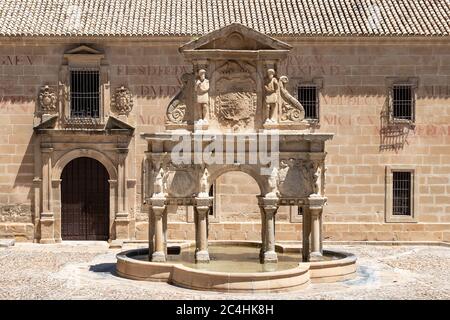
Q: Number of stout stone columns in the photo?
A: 4